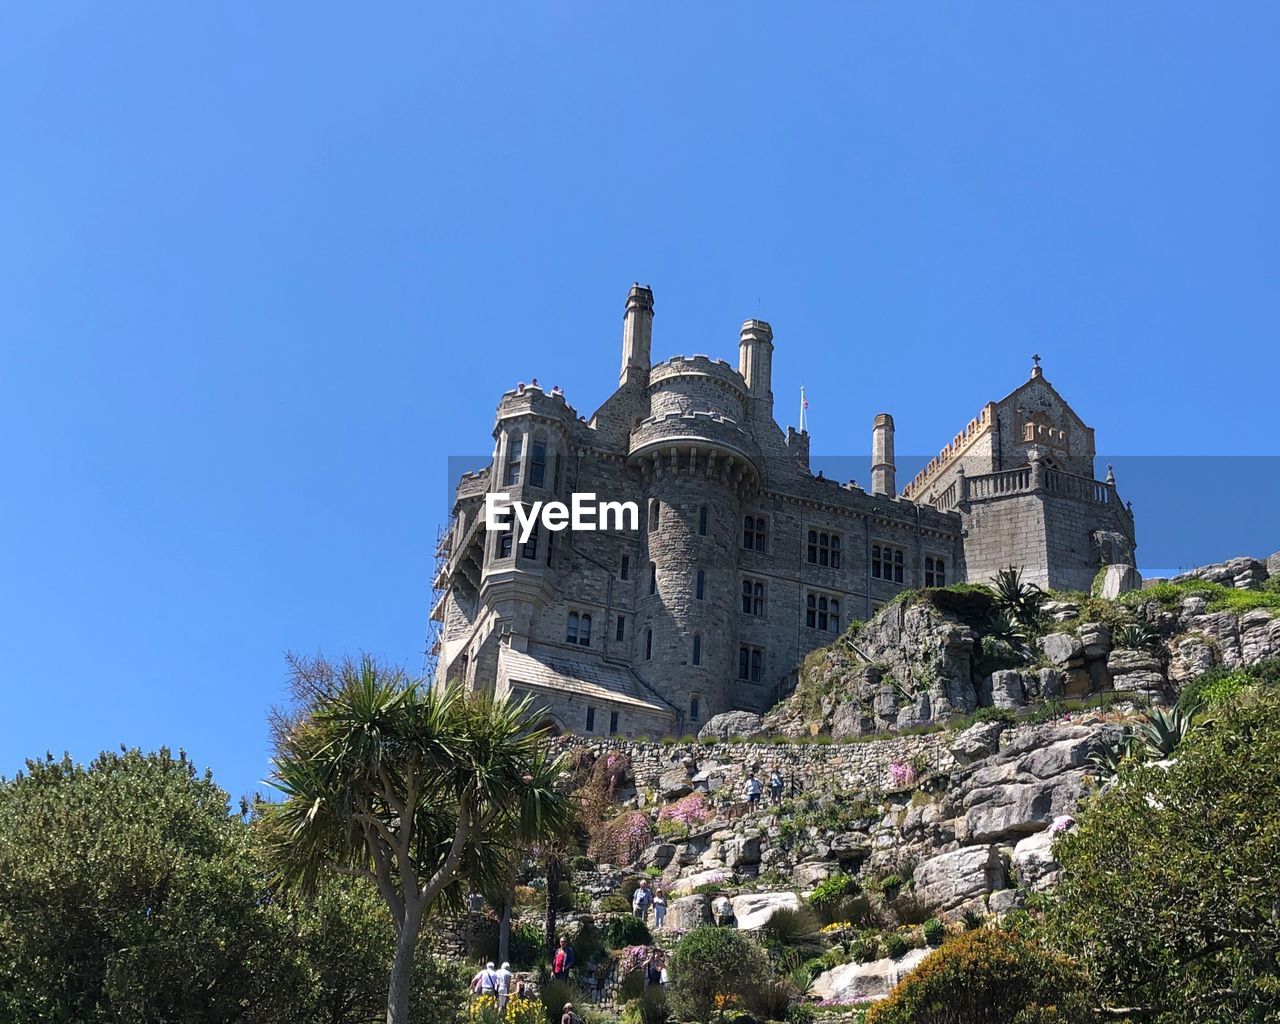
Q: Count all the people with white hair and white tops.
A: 2